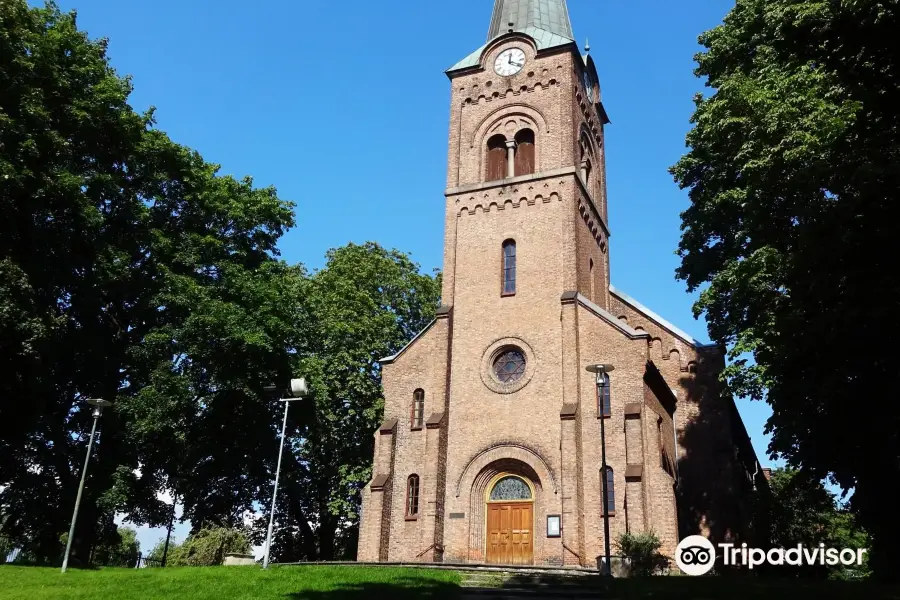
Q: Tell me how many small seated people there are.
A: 0